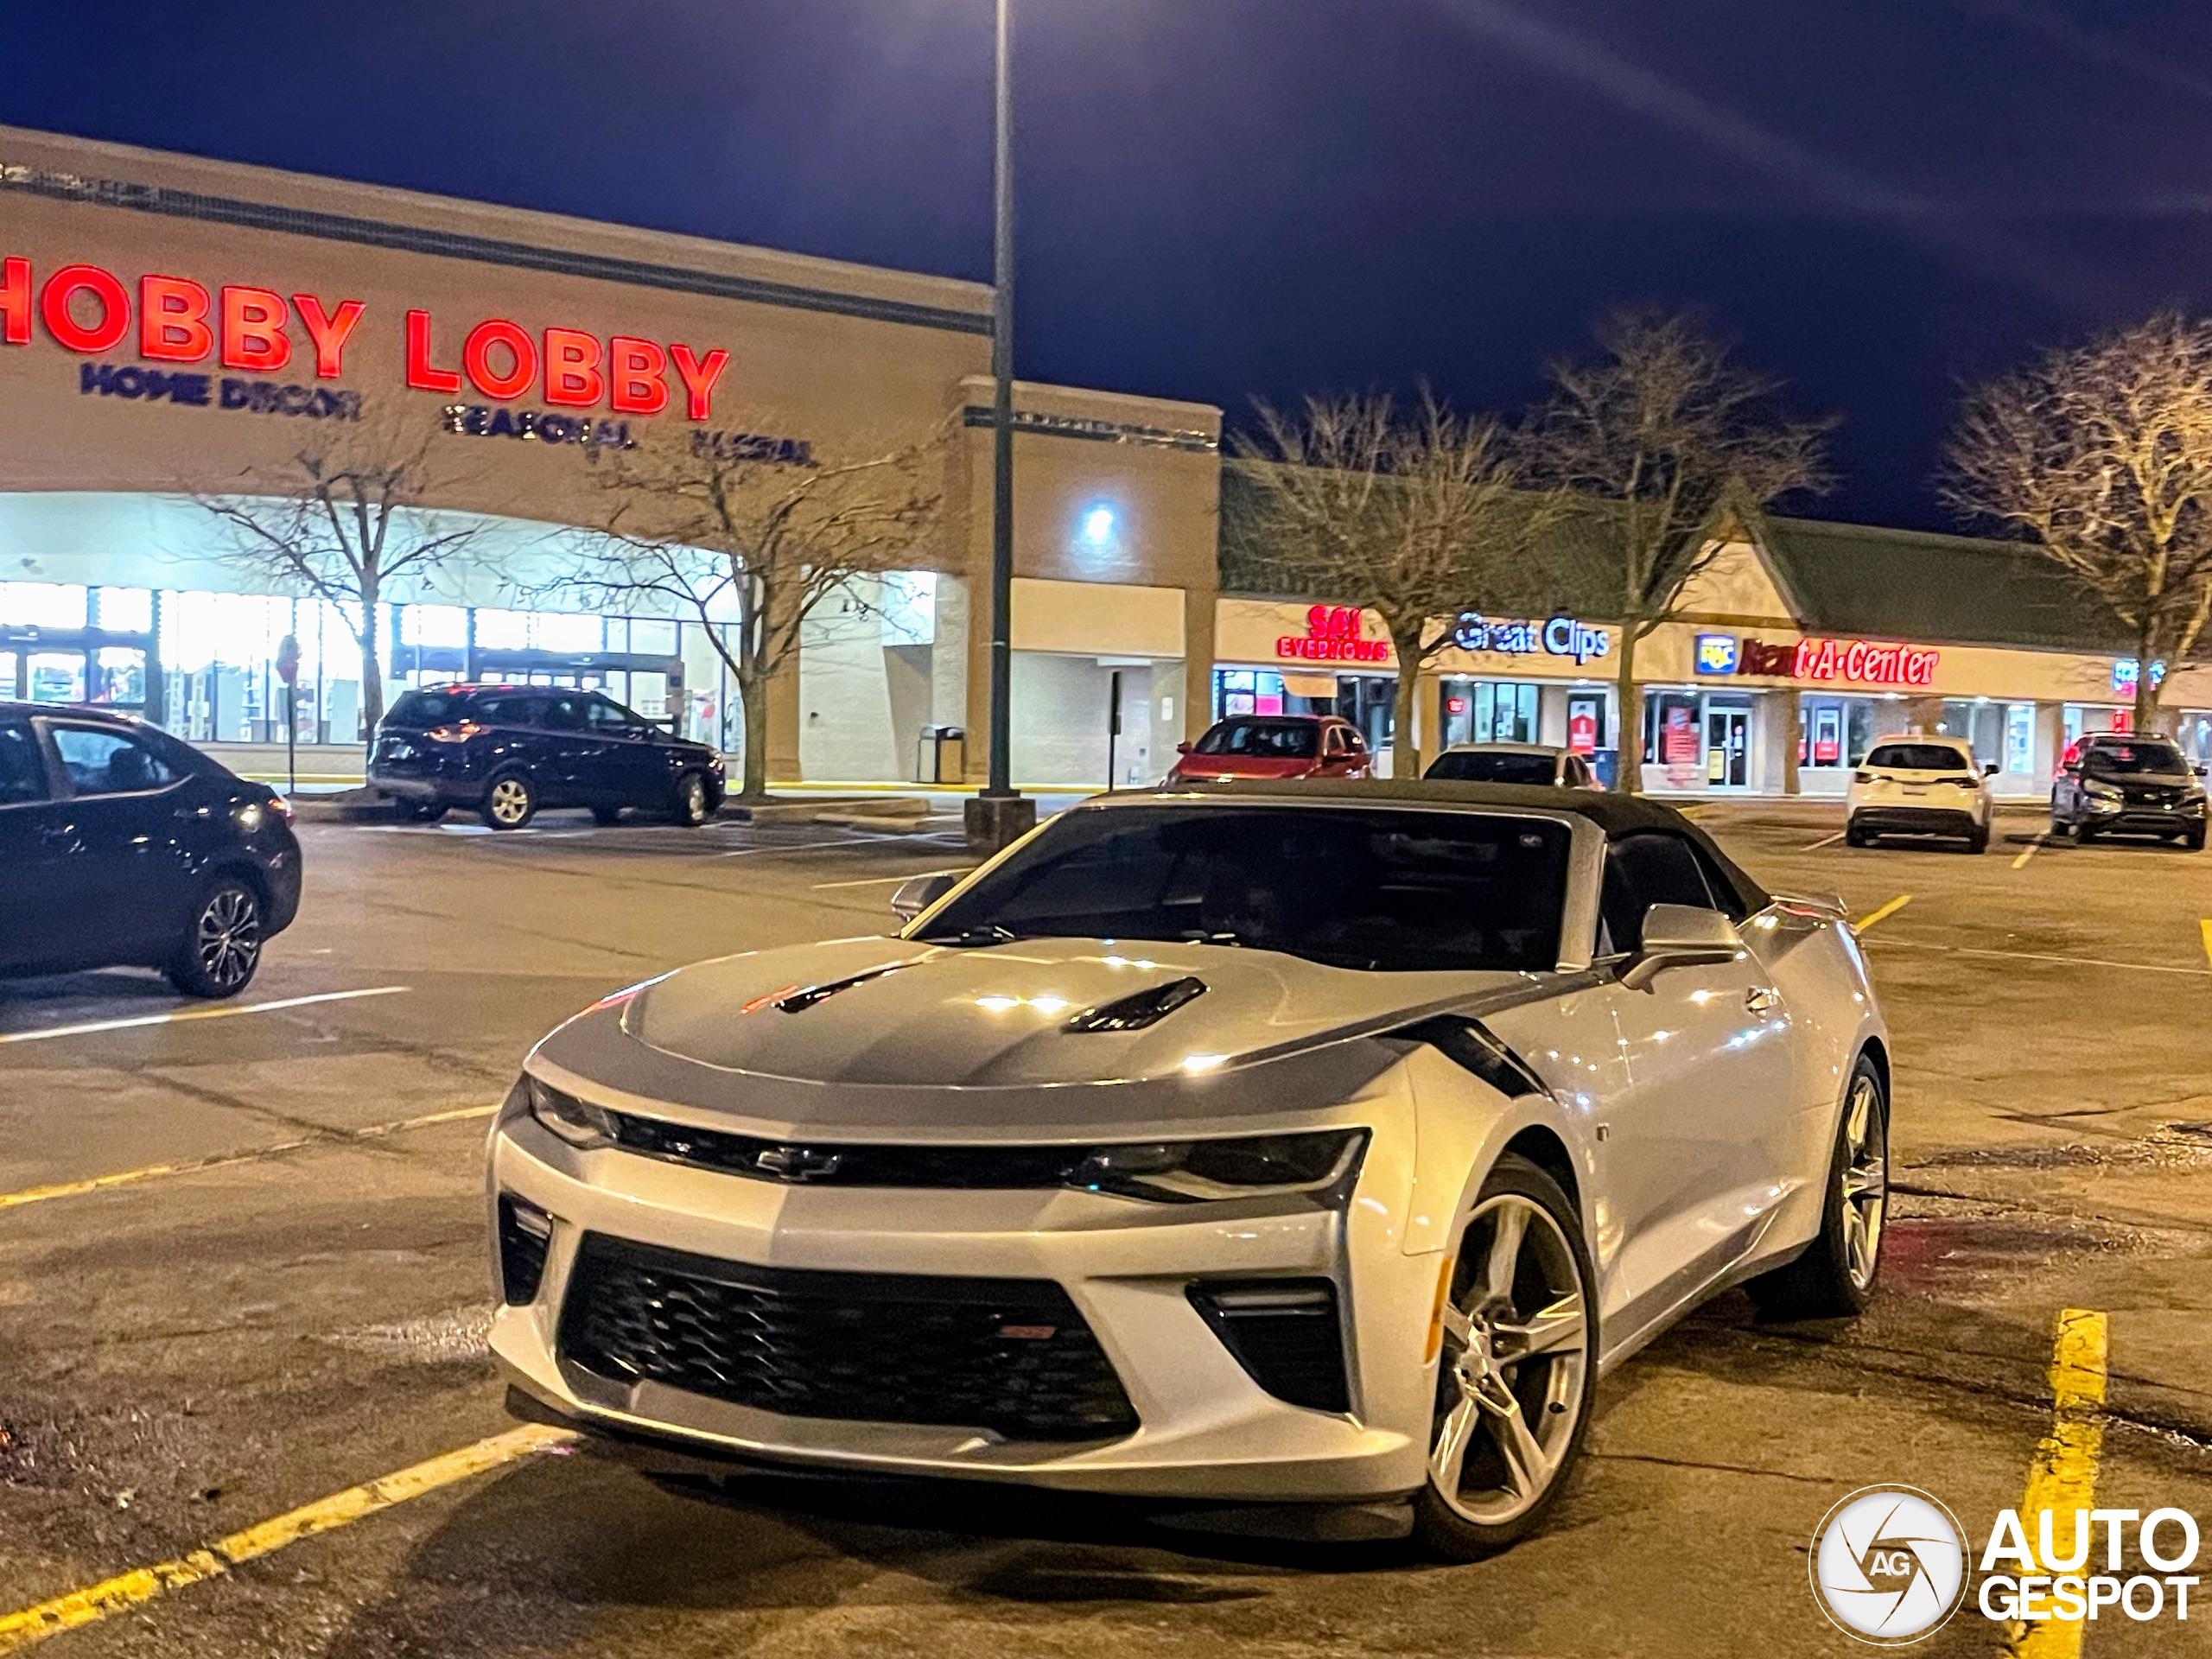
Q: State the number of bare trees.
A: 5